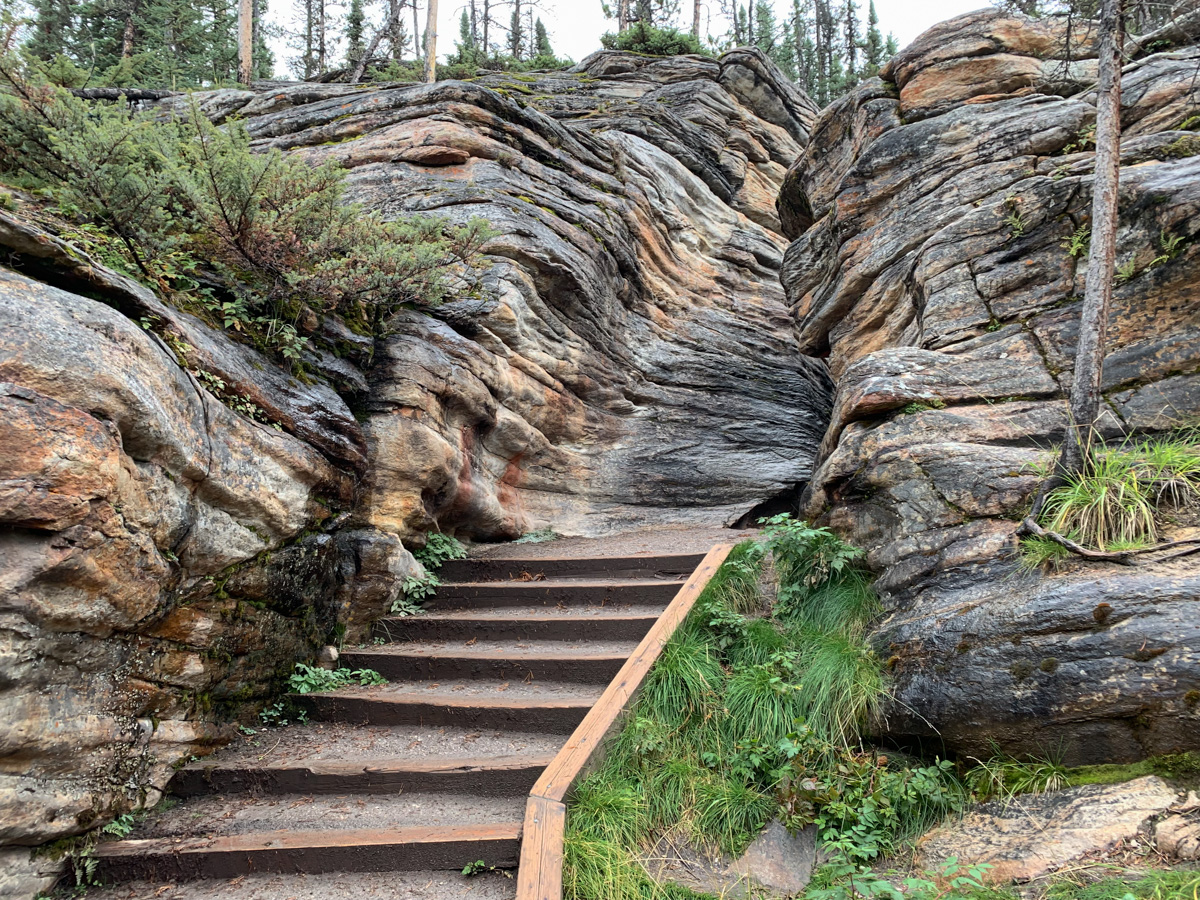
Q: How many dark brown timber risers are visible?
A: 7